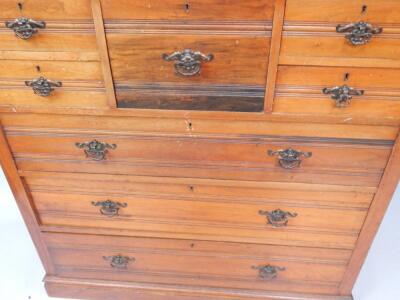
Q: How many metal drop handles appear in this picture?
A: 11